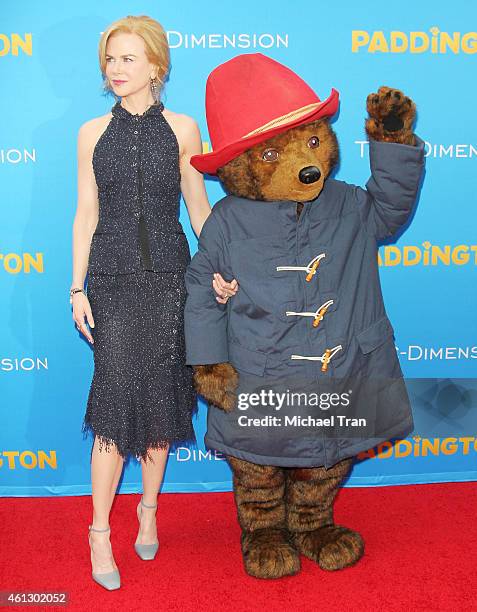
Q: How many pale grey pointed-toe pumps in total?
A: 2